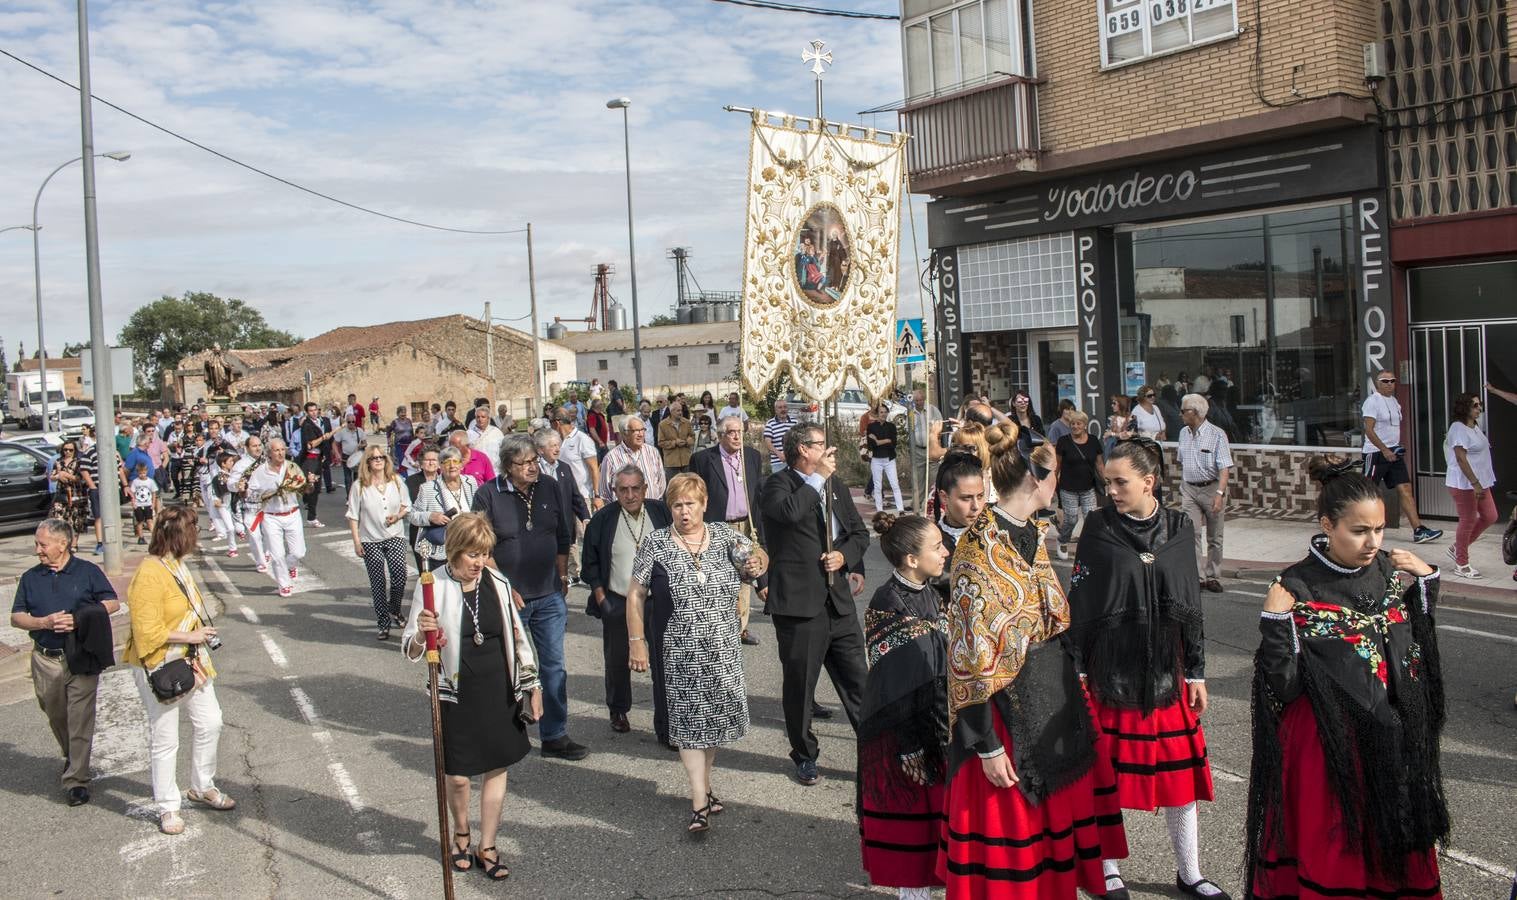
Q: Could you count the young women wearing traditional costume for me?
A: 5